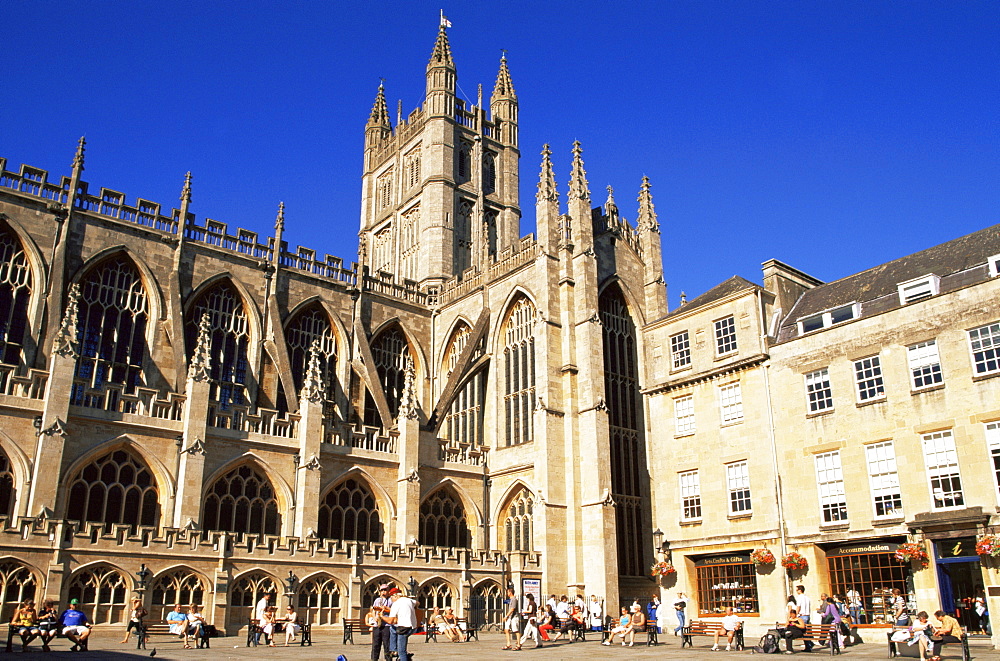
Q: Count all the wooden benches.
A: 10